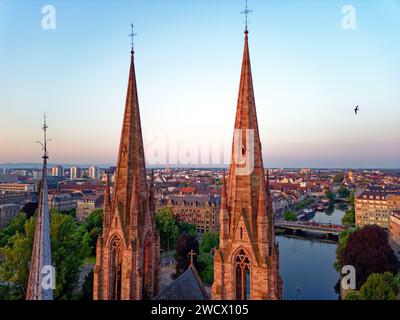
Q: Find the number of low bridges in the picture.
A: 1